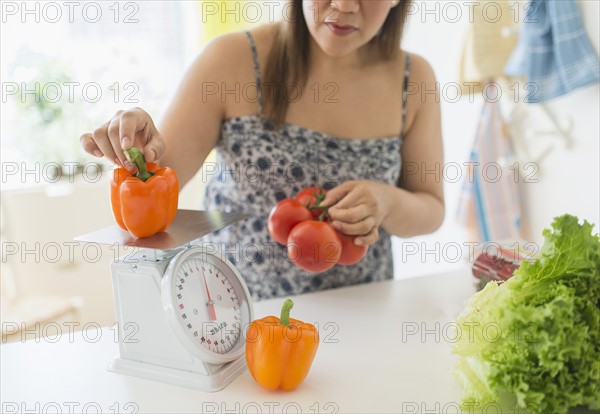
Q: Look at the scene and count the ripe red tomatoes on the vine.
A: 4